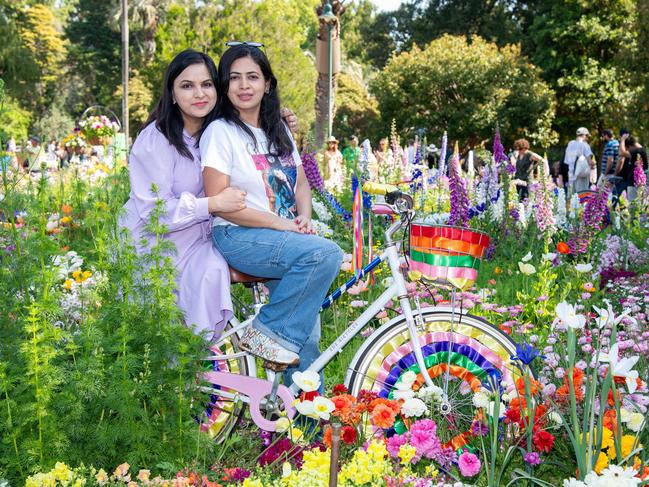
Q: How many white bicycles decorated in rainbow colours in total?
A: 1